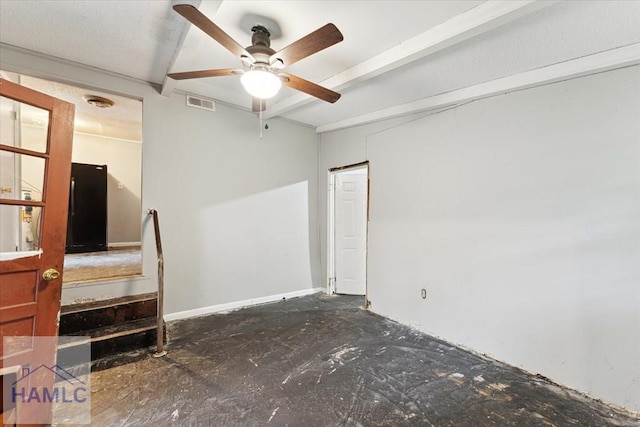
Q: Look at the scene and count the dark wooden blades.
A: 5